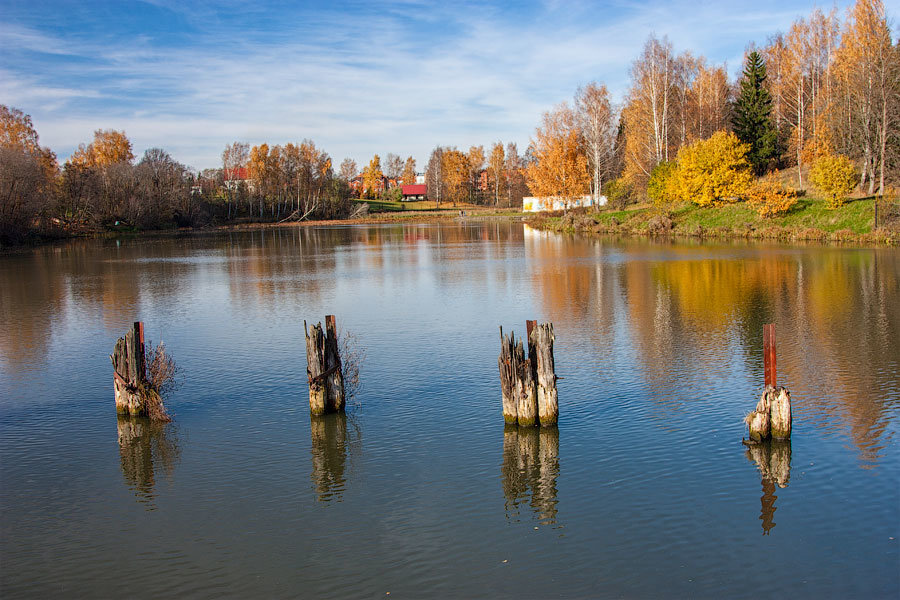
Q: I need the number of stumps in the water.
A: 4